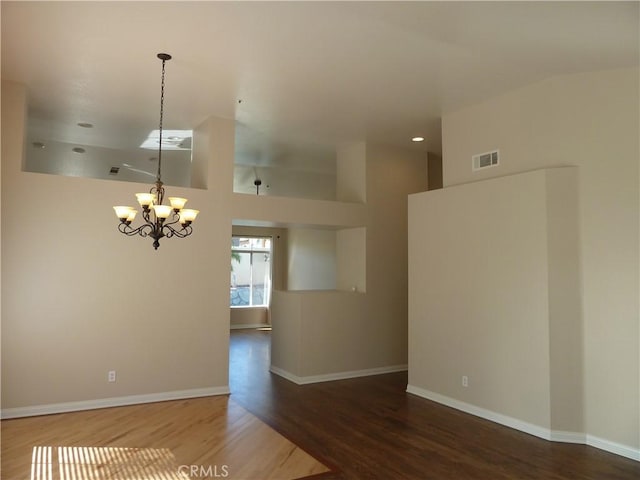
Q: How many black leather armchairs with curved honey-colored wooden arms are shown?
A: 0